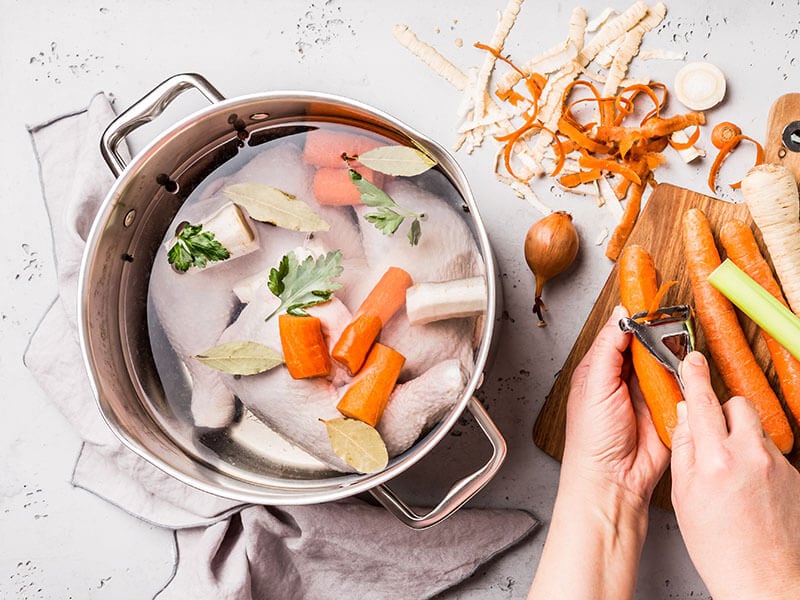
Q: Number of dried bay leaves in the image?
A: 4